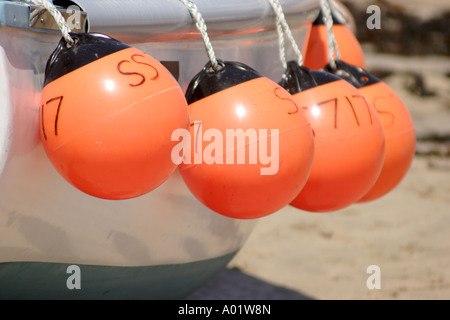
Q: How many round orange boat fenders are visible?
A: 5